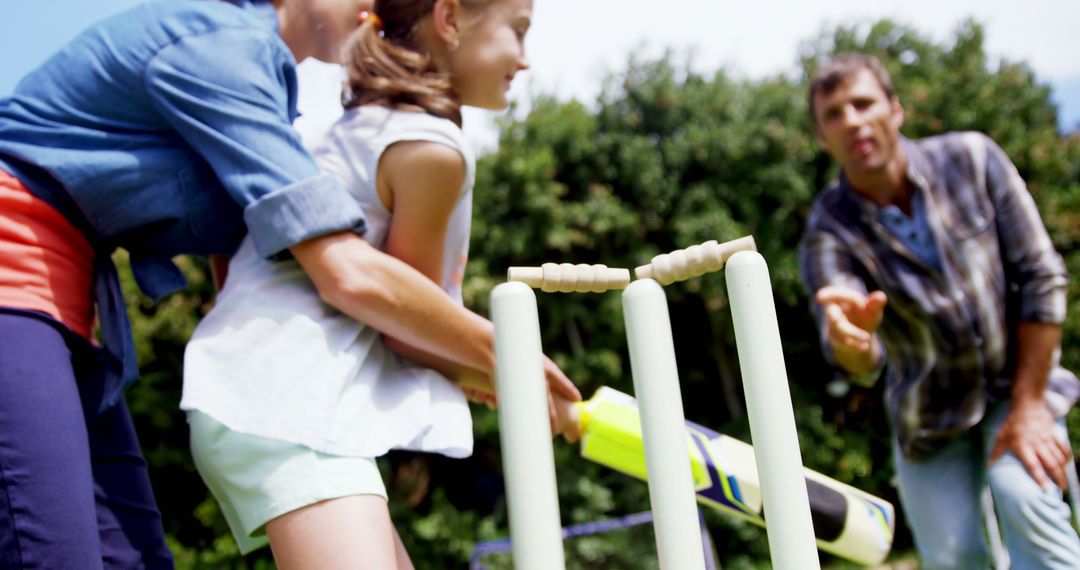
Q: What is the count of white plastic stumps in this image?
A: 3